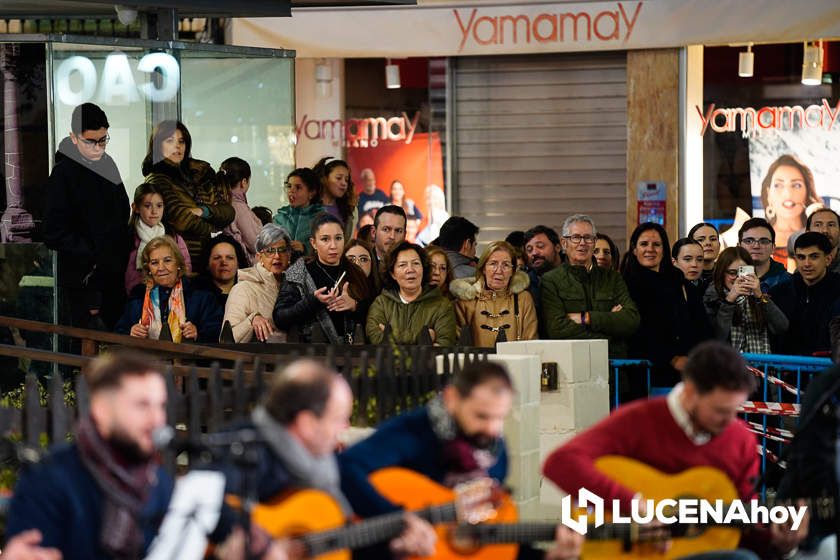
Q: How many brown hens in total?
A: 0